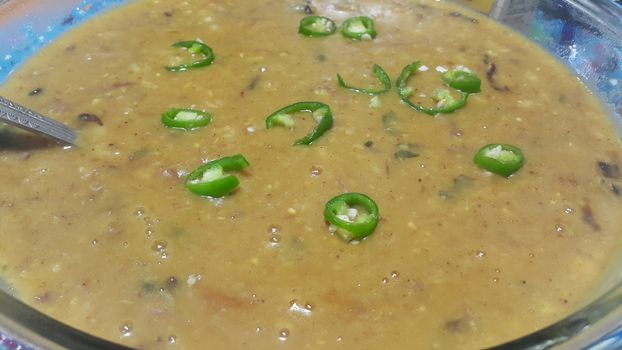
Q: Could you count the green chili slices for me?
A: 11